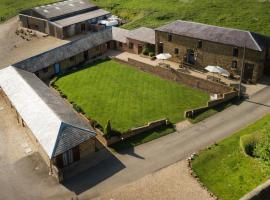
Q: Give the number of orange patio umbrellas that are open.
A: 0